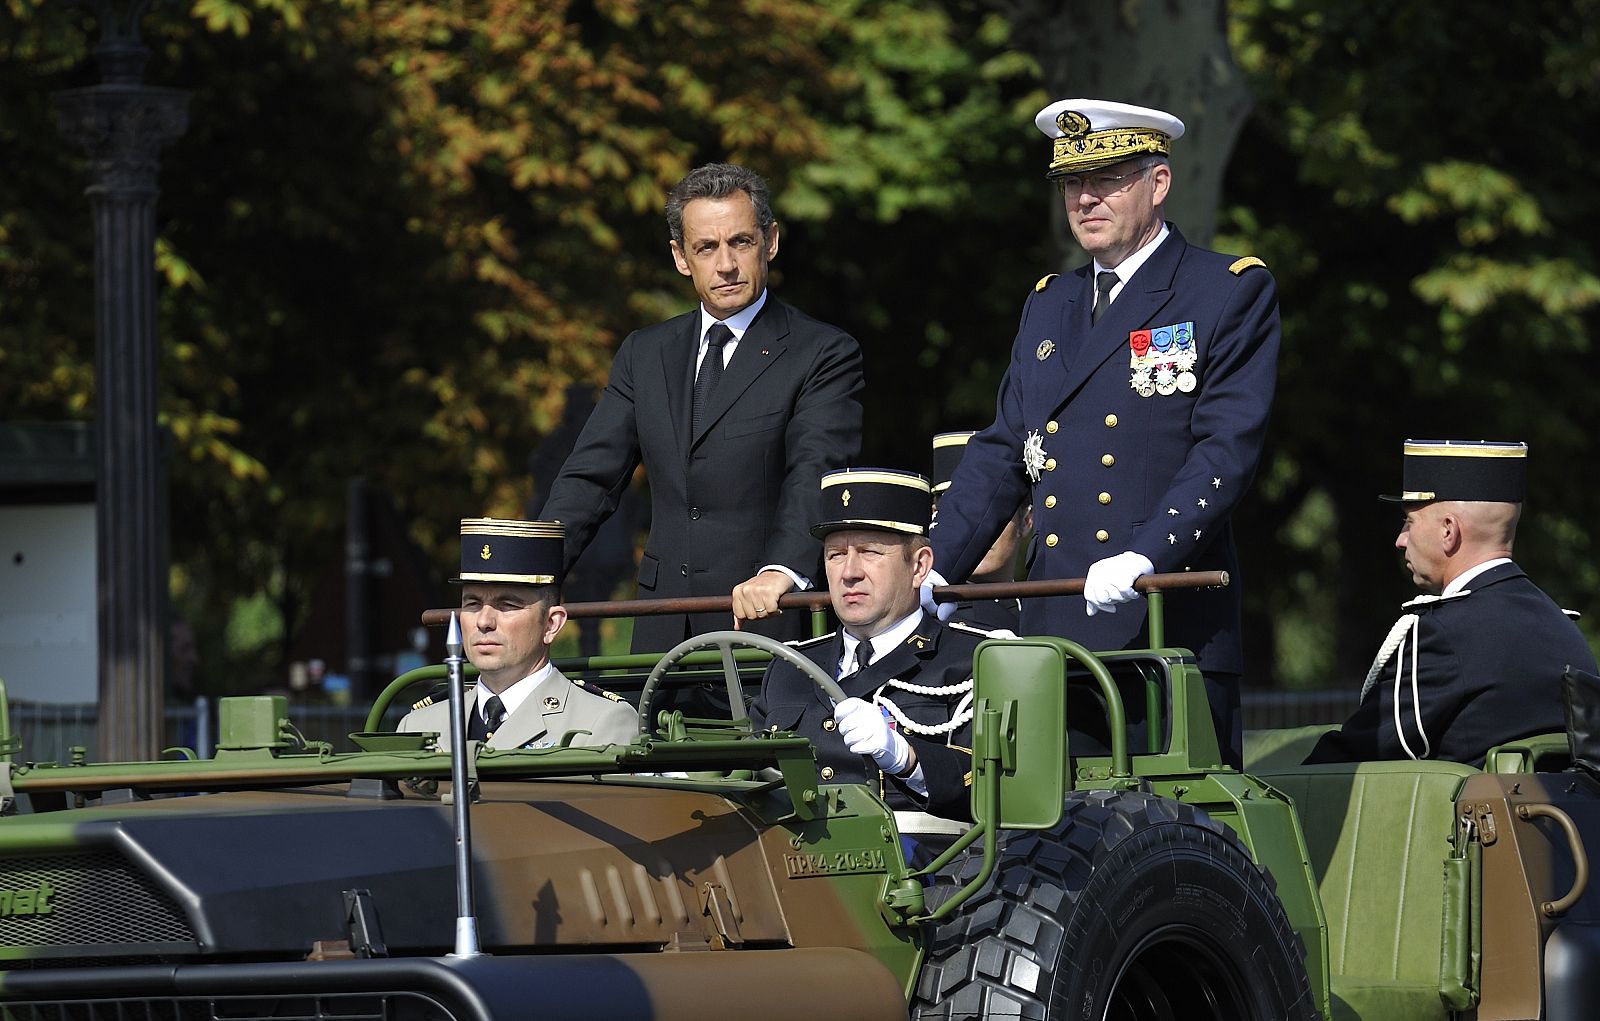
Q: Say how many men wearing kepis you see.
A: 4